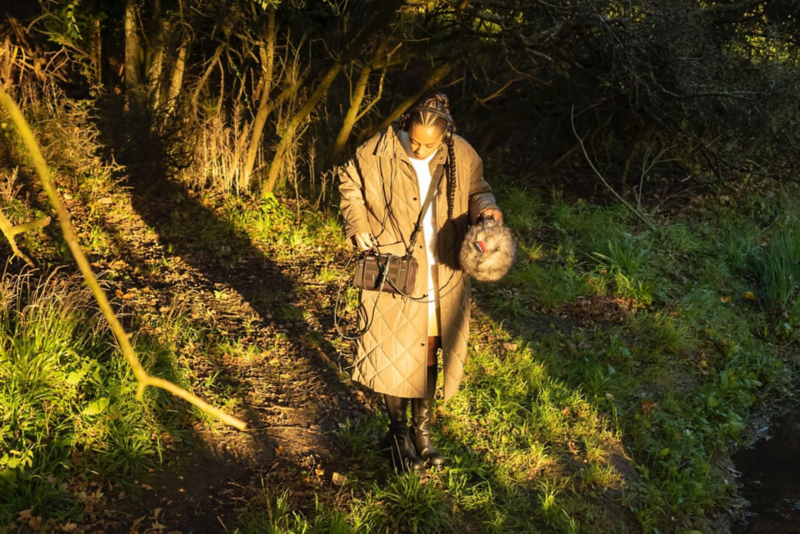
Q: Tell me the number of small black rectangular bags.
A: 1